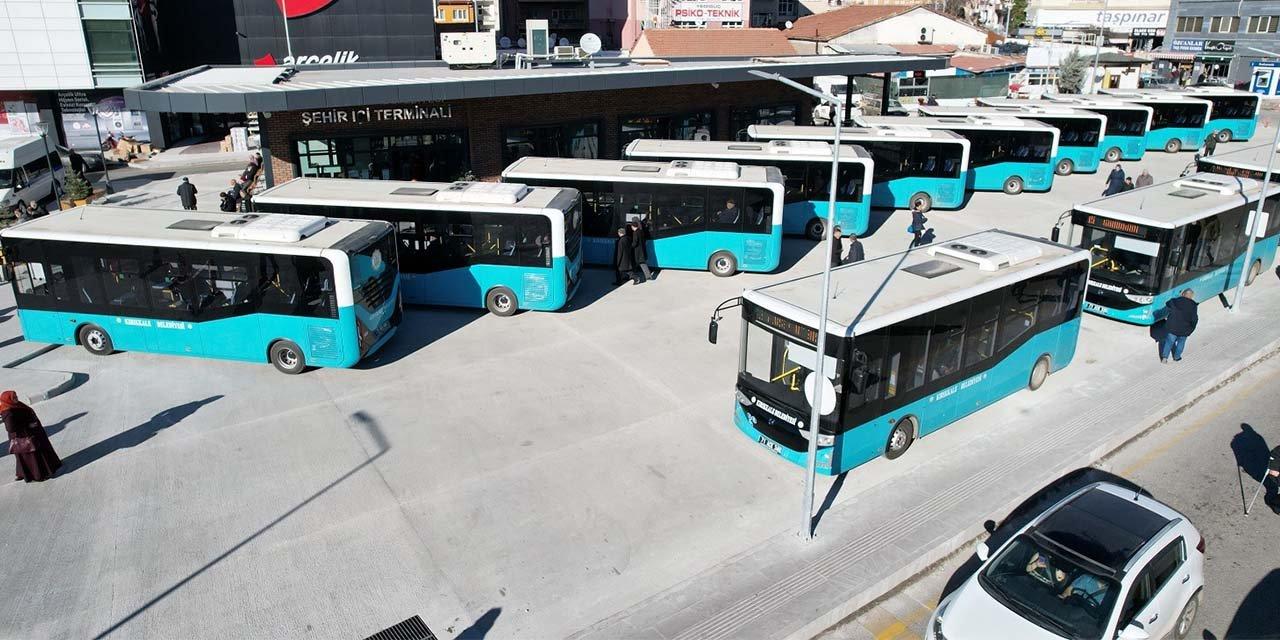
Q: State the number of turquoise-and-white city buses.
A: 13